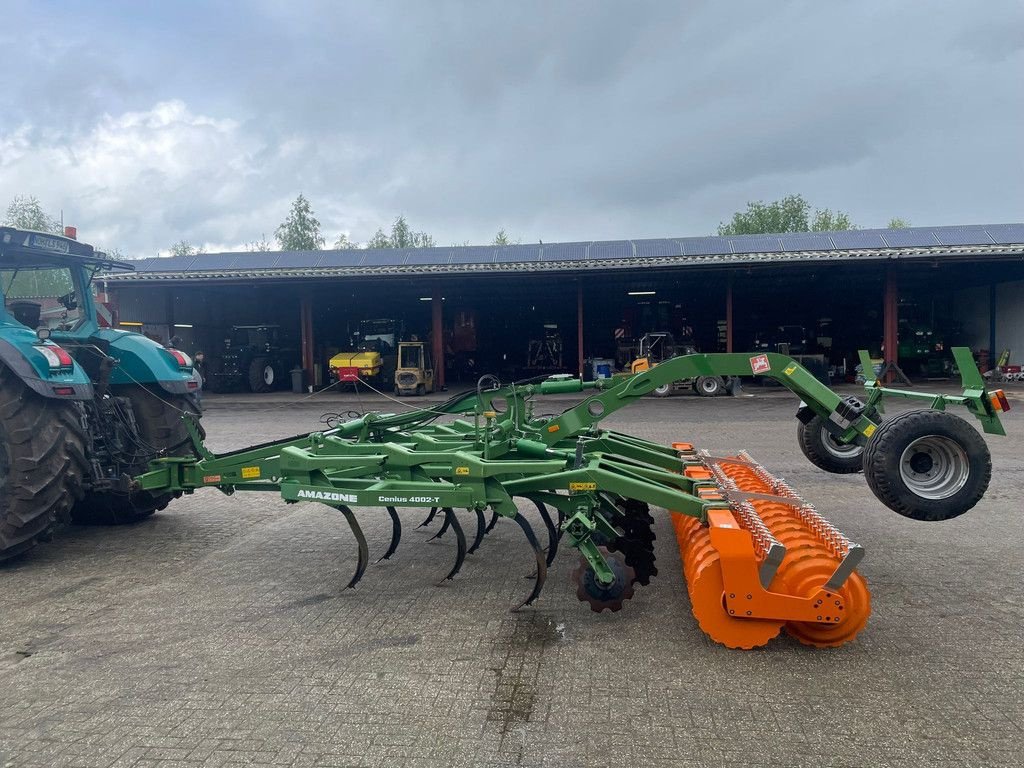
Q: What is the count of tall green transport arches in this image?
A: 1